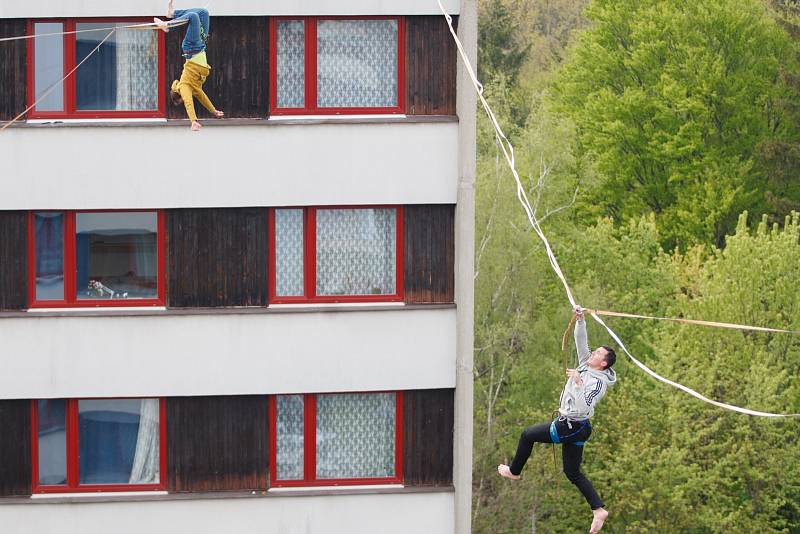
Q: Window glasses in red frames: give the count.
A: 12